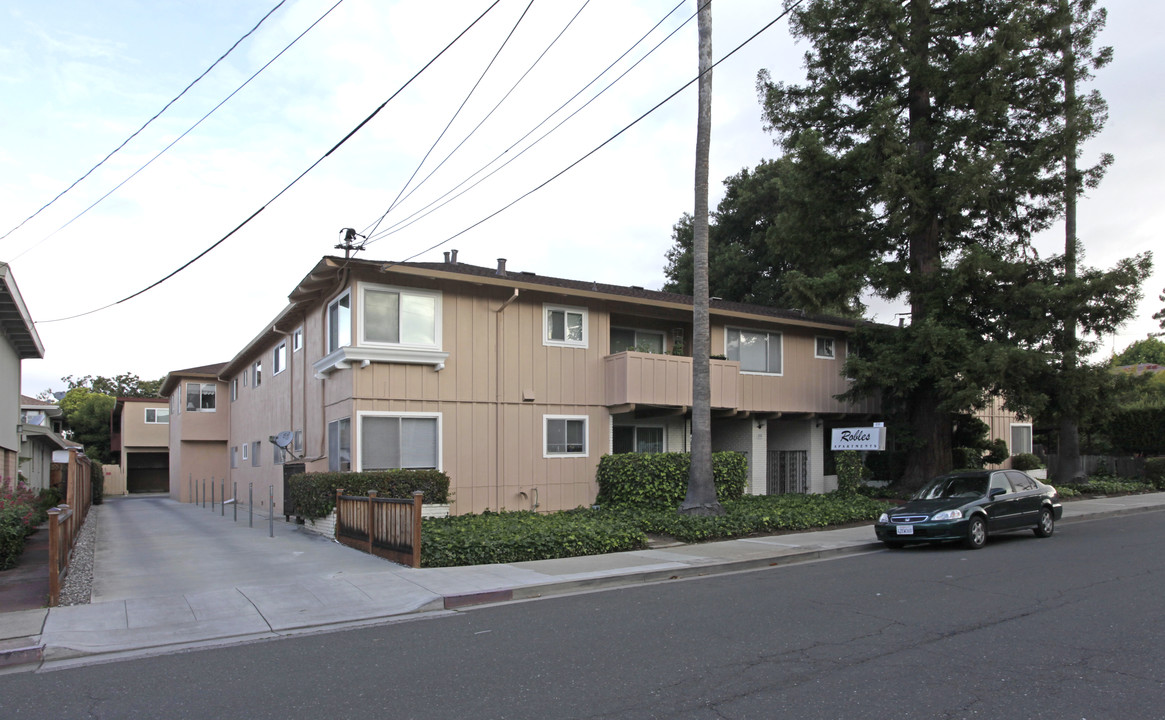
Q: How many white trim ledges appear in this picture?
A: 1